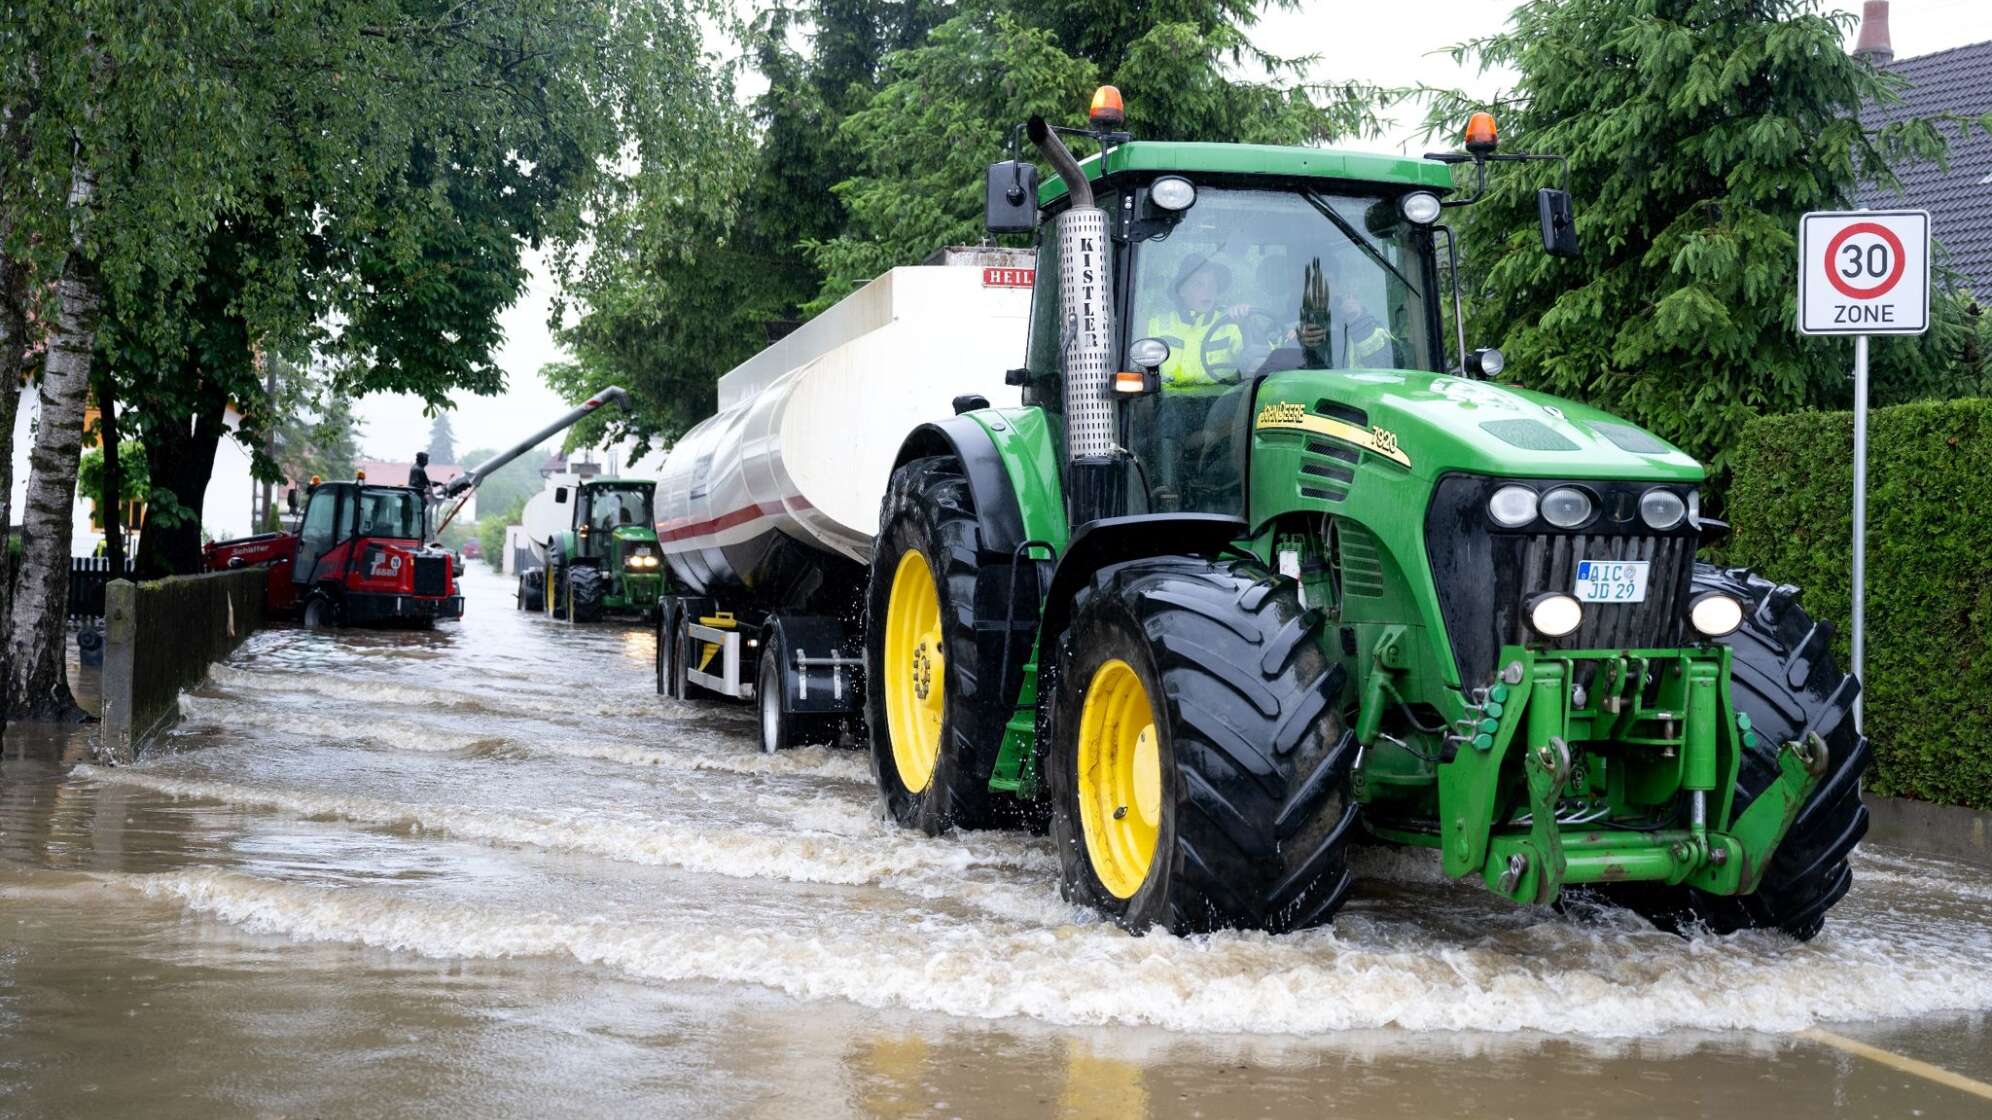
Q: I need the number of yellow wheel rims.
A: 4